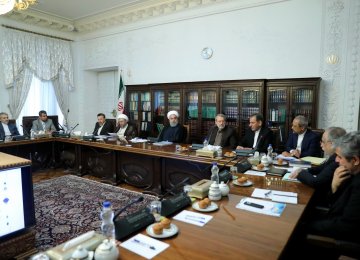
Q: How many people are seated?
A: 10